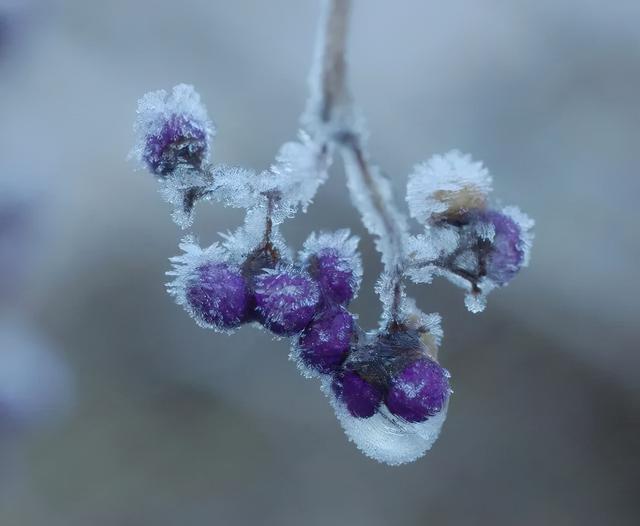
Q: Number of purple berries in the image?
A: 8